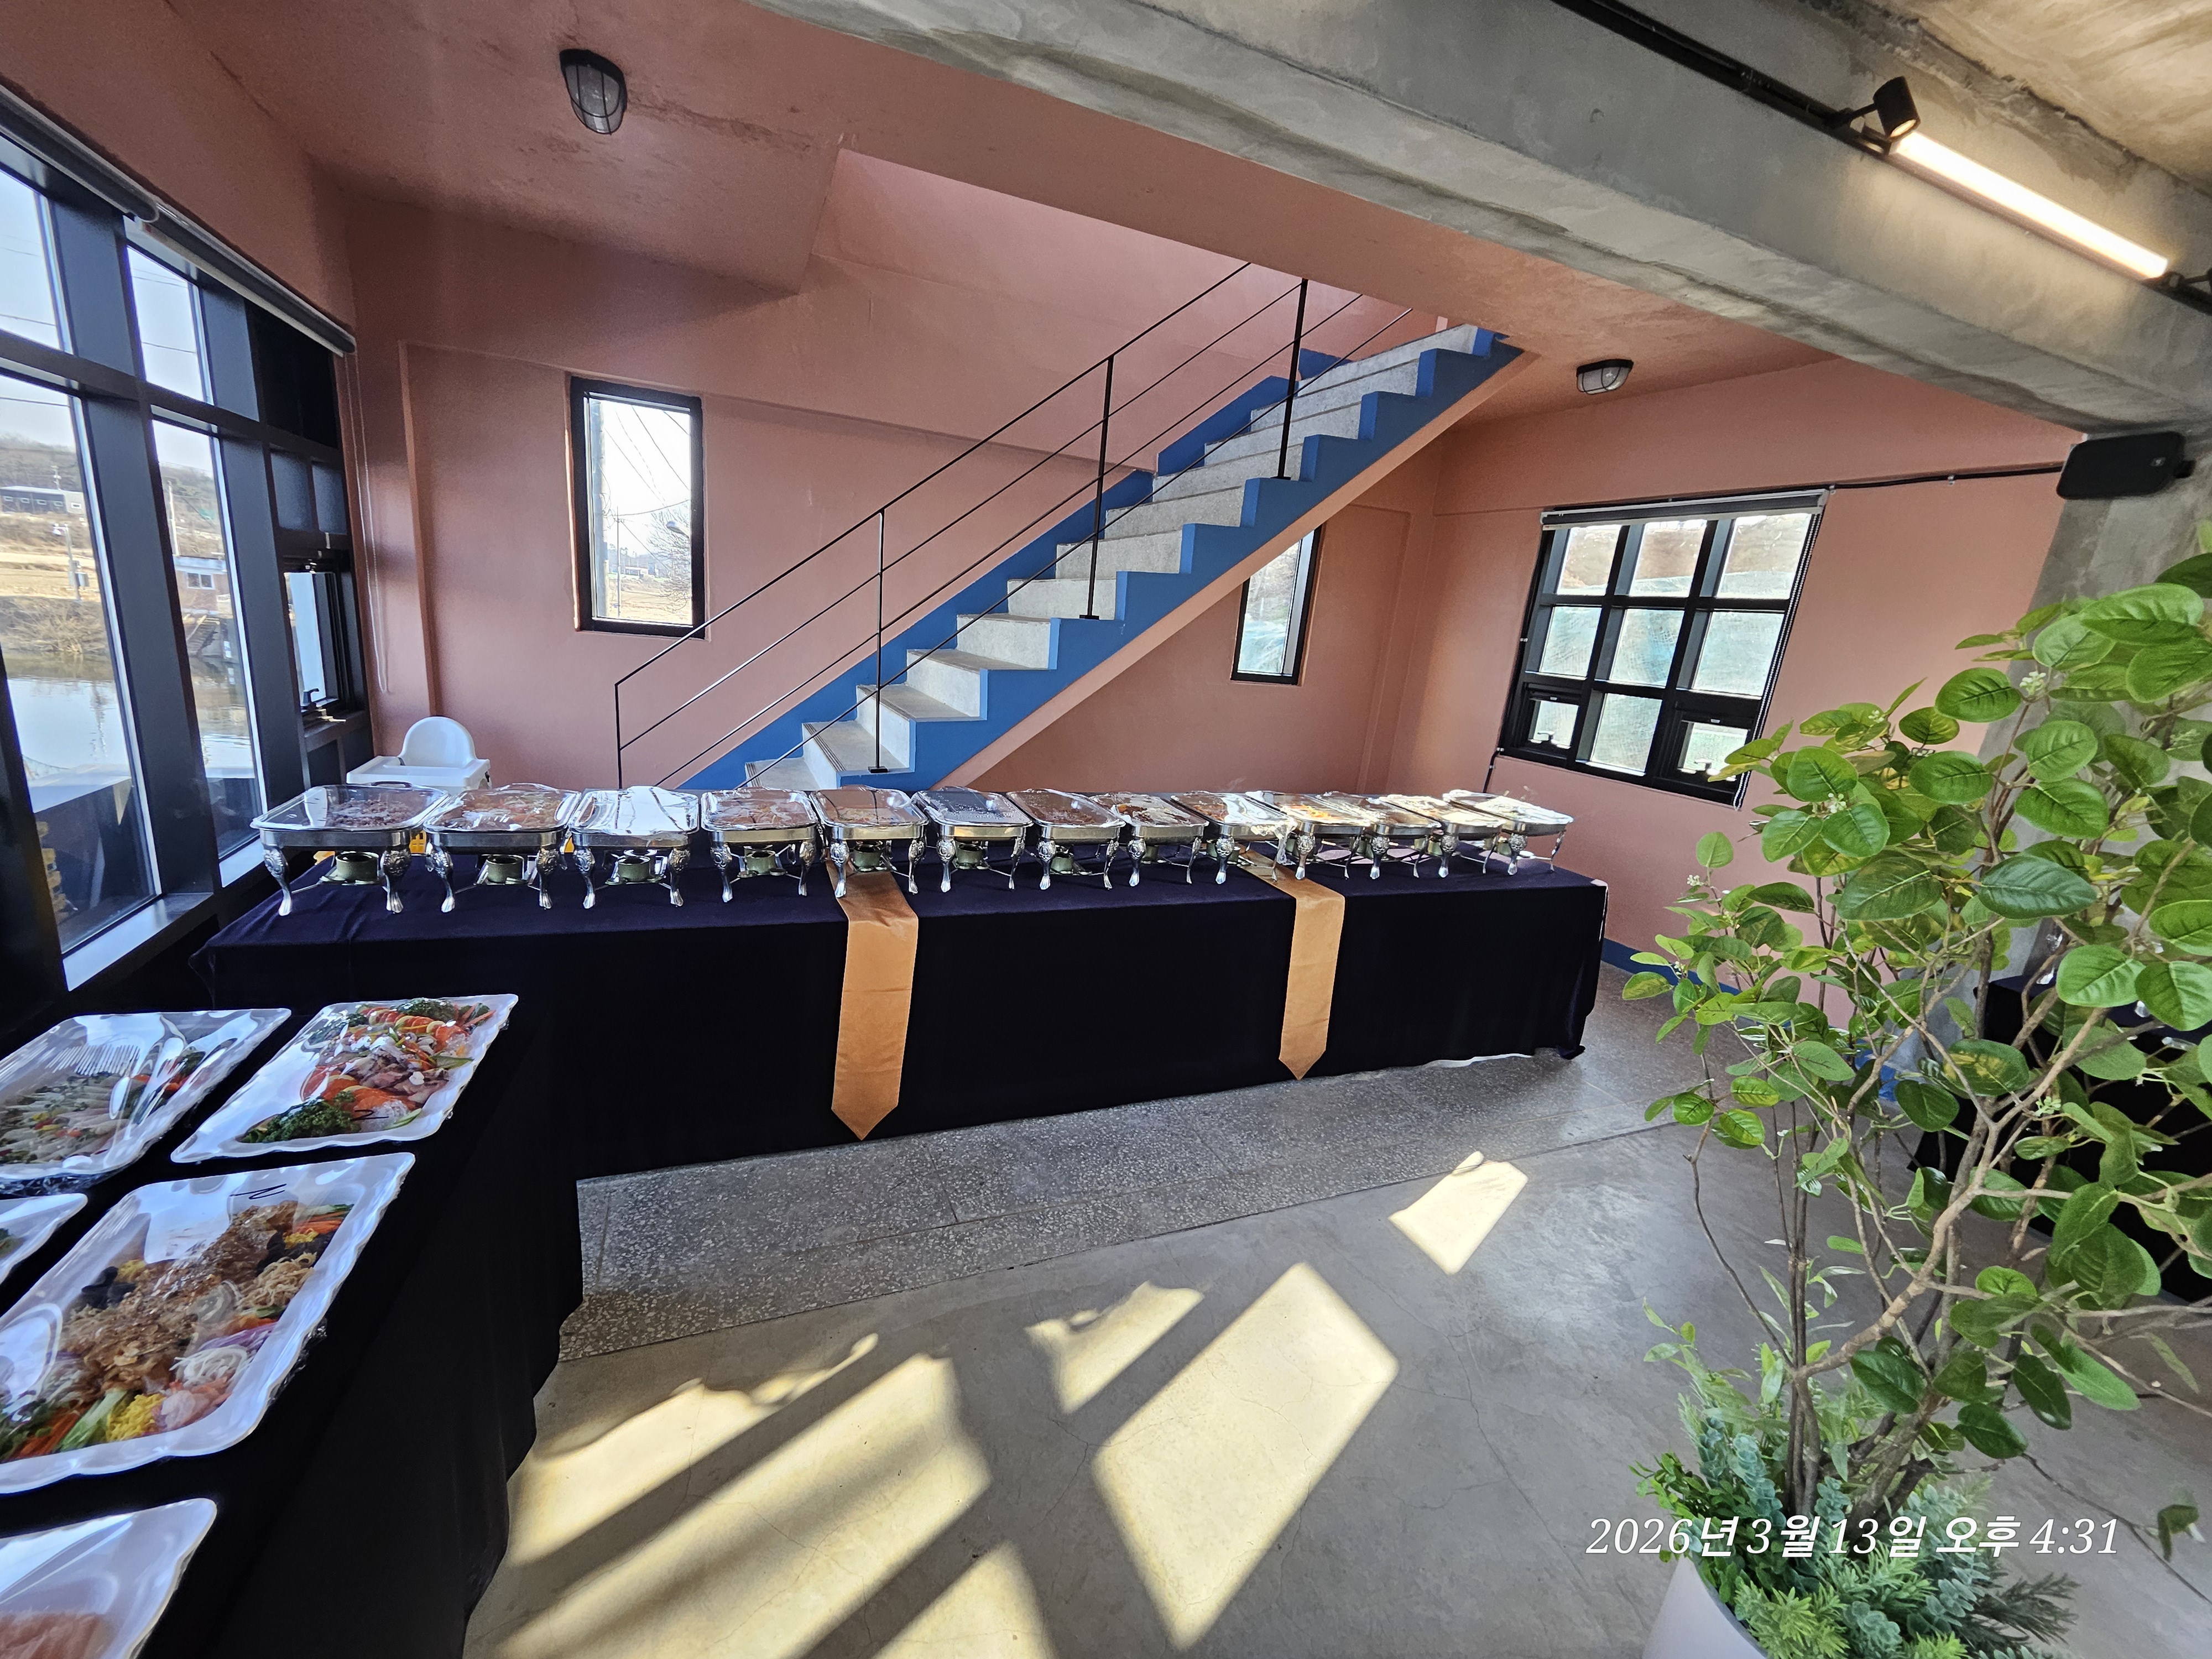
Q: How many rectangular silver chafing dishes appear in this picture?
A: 13